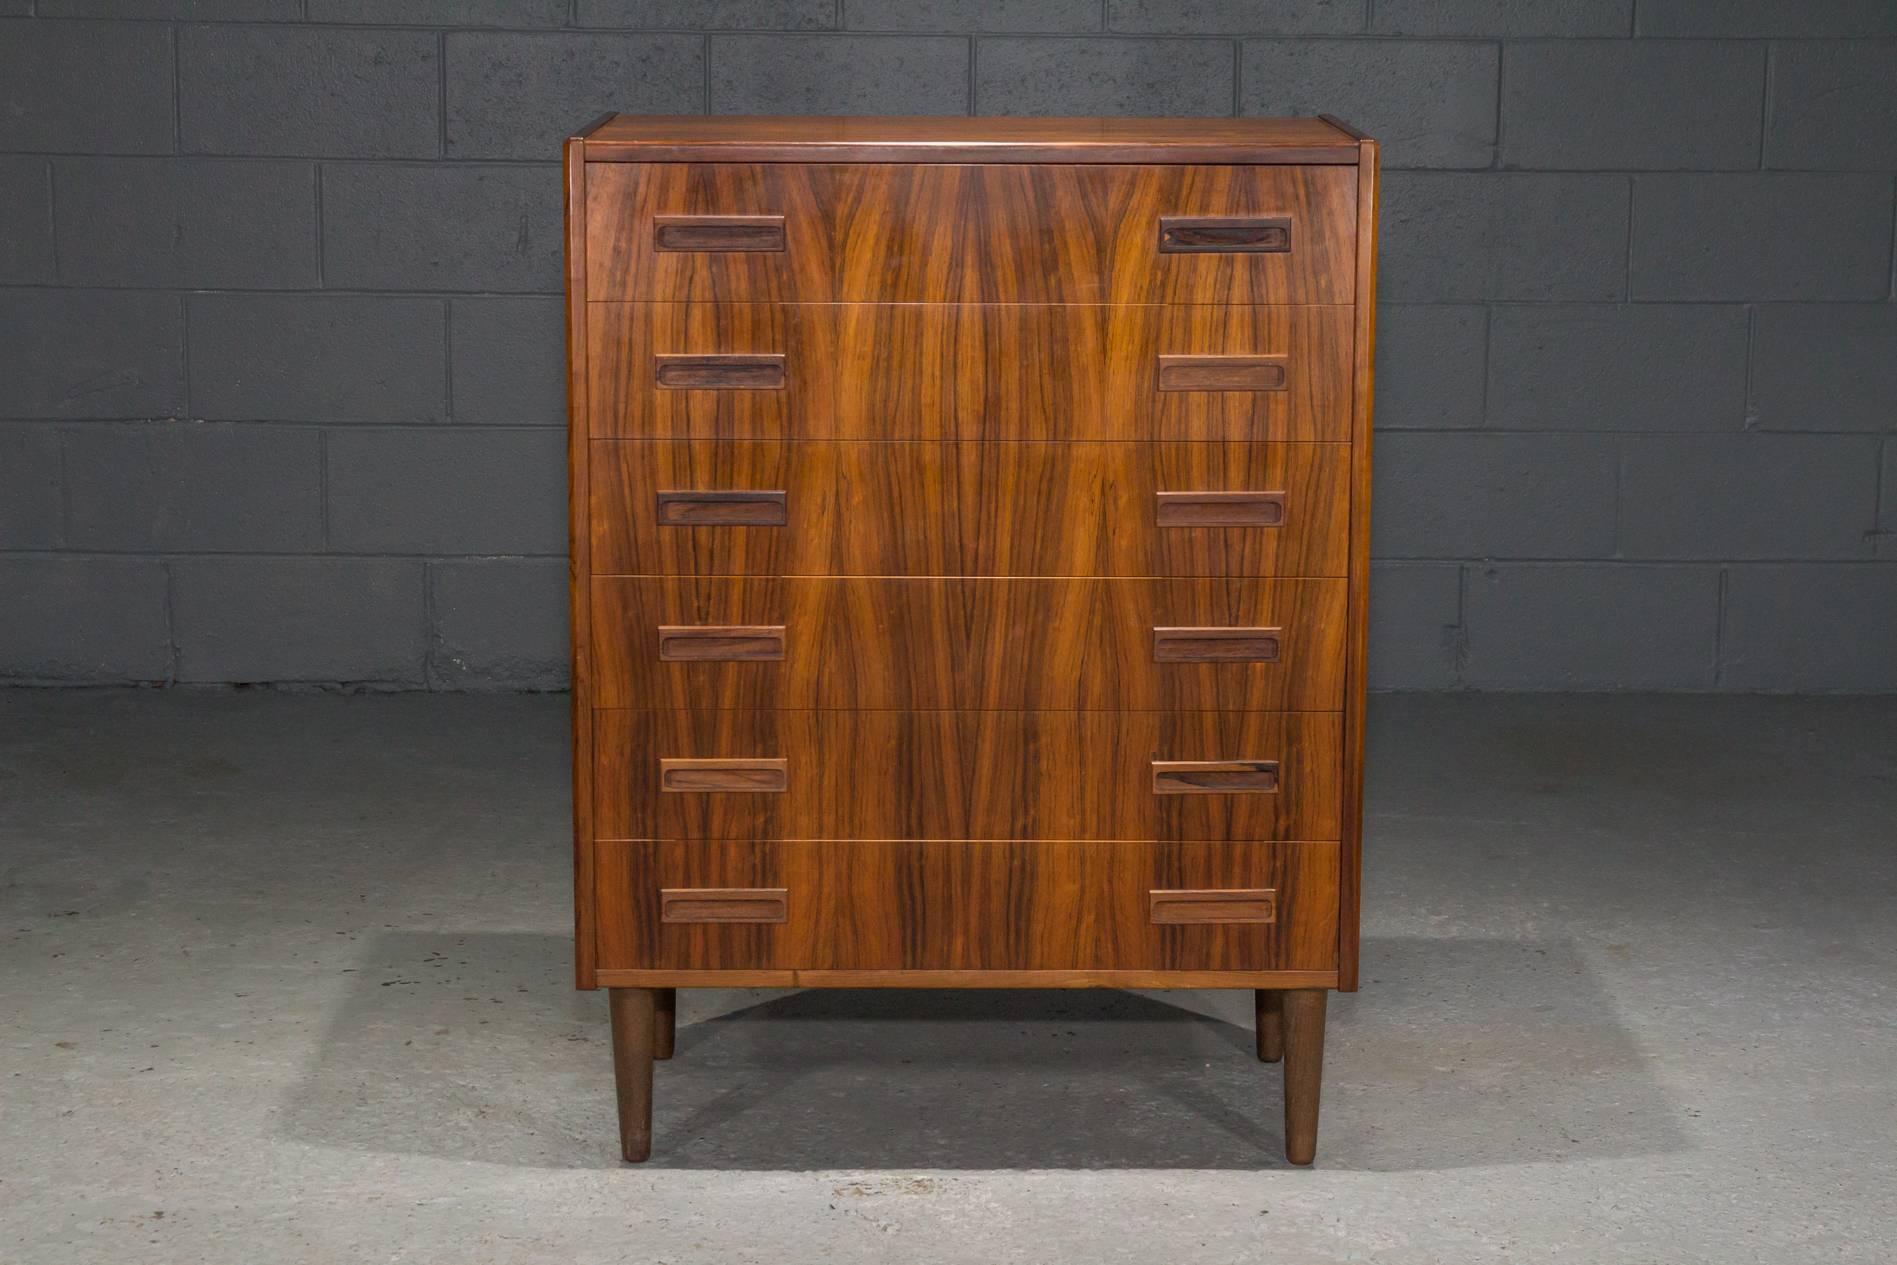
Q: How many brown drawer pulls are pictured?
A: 12